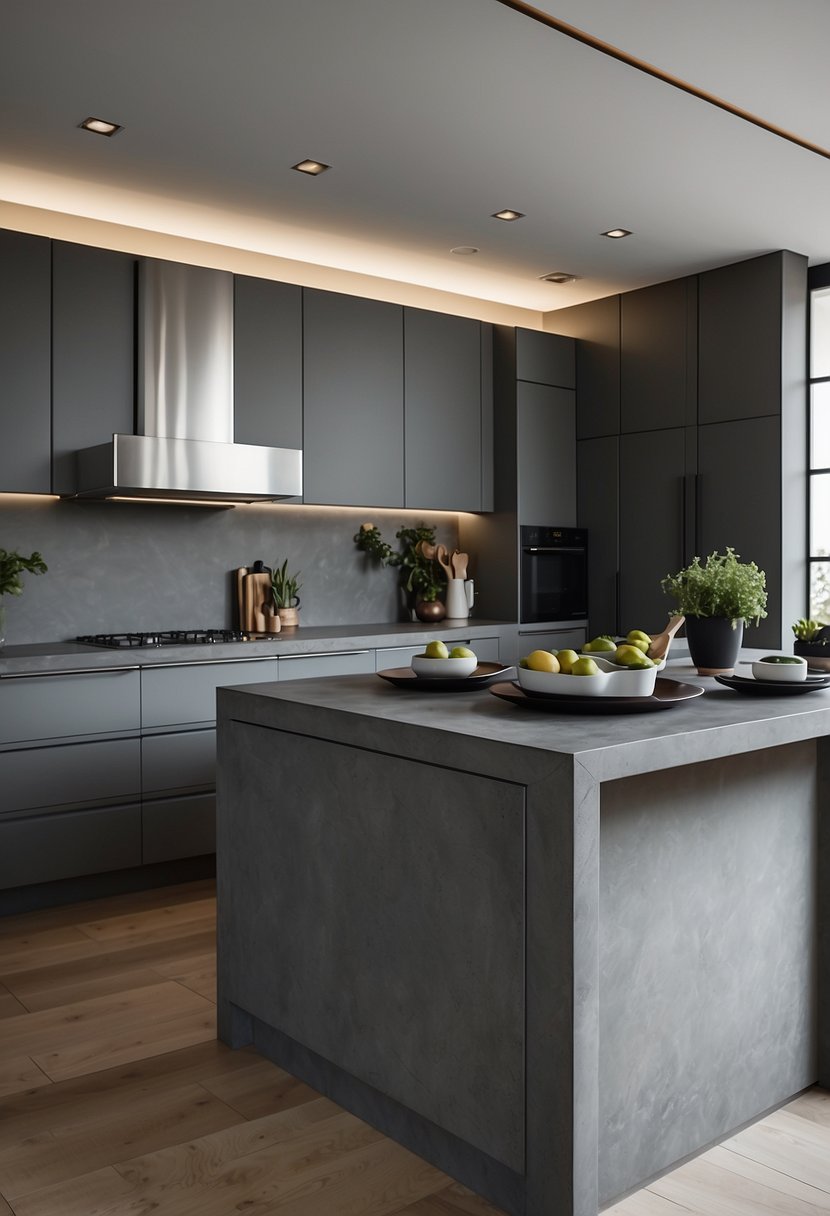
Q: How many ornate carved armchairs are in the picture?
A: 0